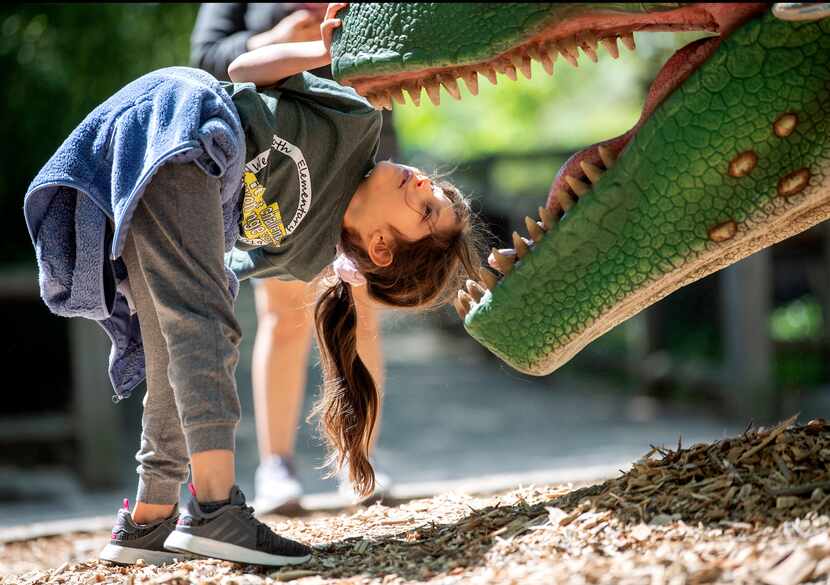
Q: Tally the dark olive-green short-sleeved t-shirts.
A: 1